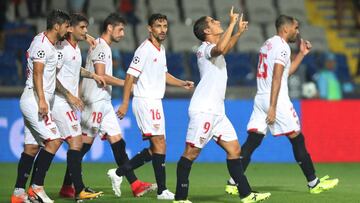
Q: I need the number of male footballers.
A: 6